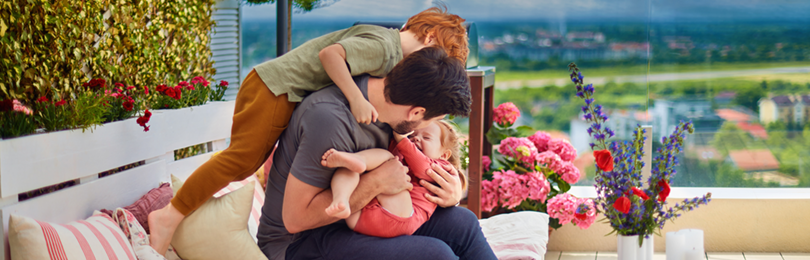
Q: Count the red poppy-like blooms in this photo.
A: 4